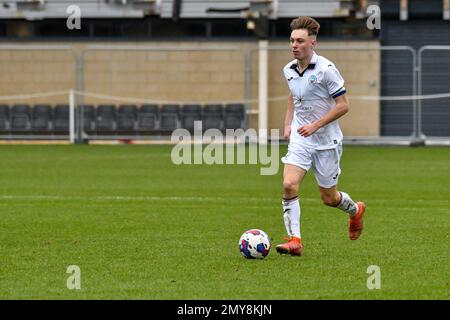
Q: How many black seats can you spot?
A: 12